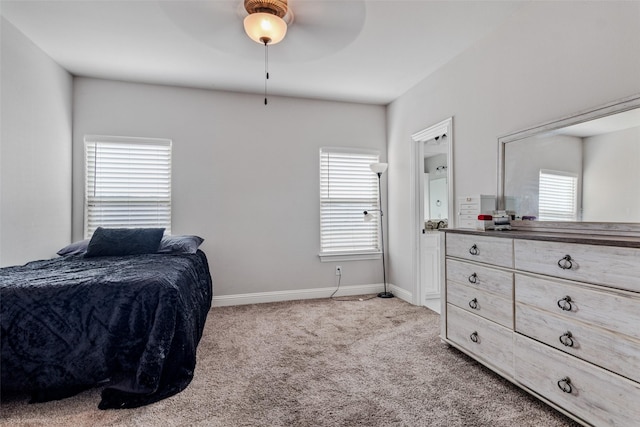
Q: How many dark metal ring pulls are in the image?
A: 8